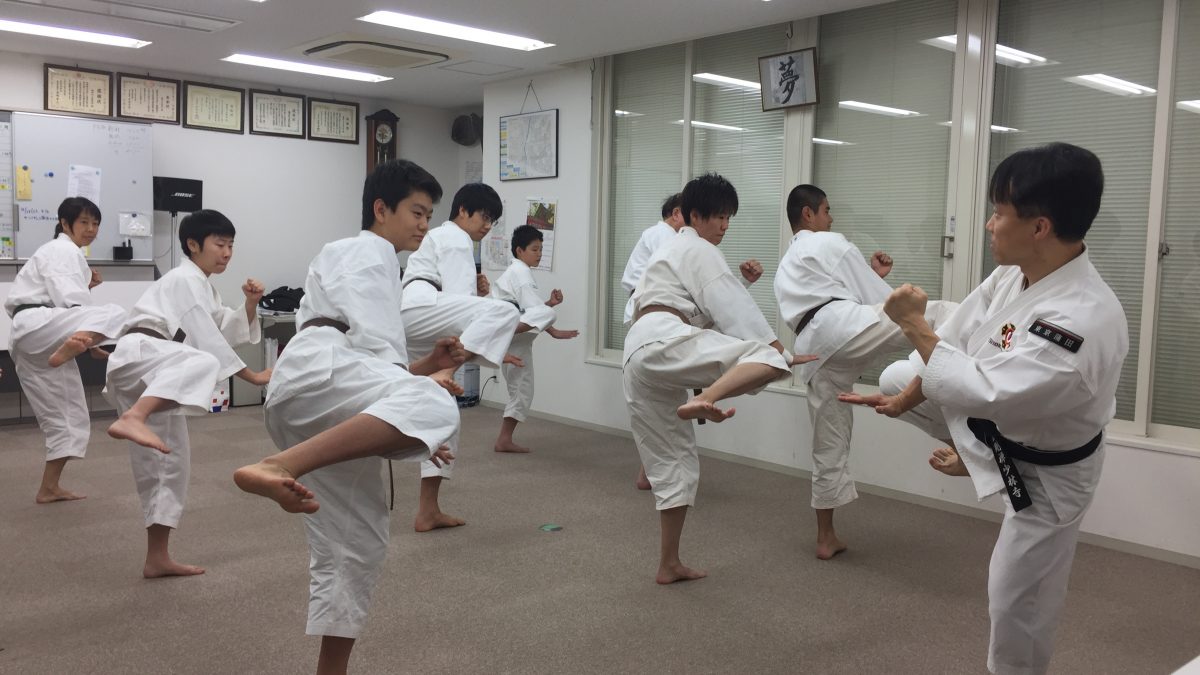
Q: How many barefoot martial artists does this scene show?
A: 9